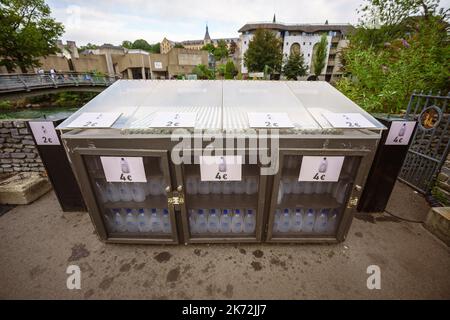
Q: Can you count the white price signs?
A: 9